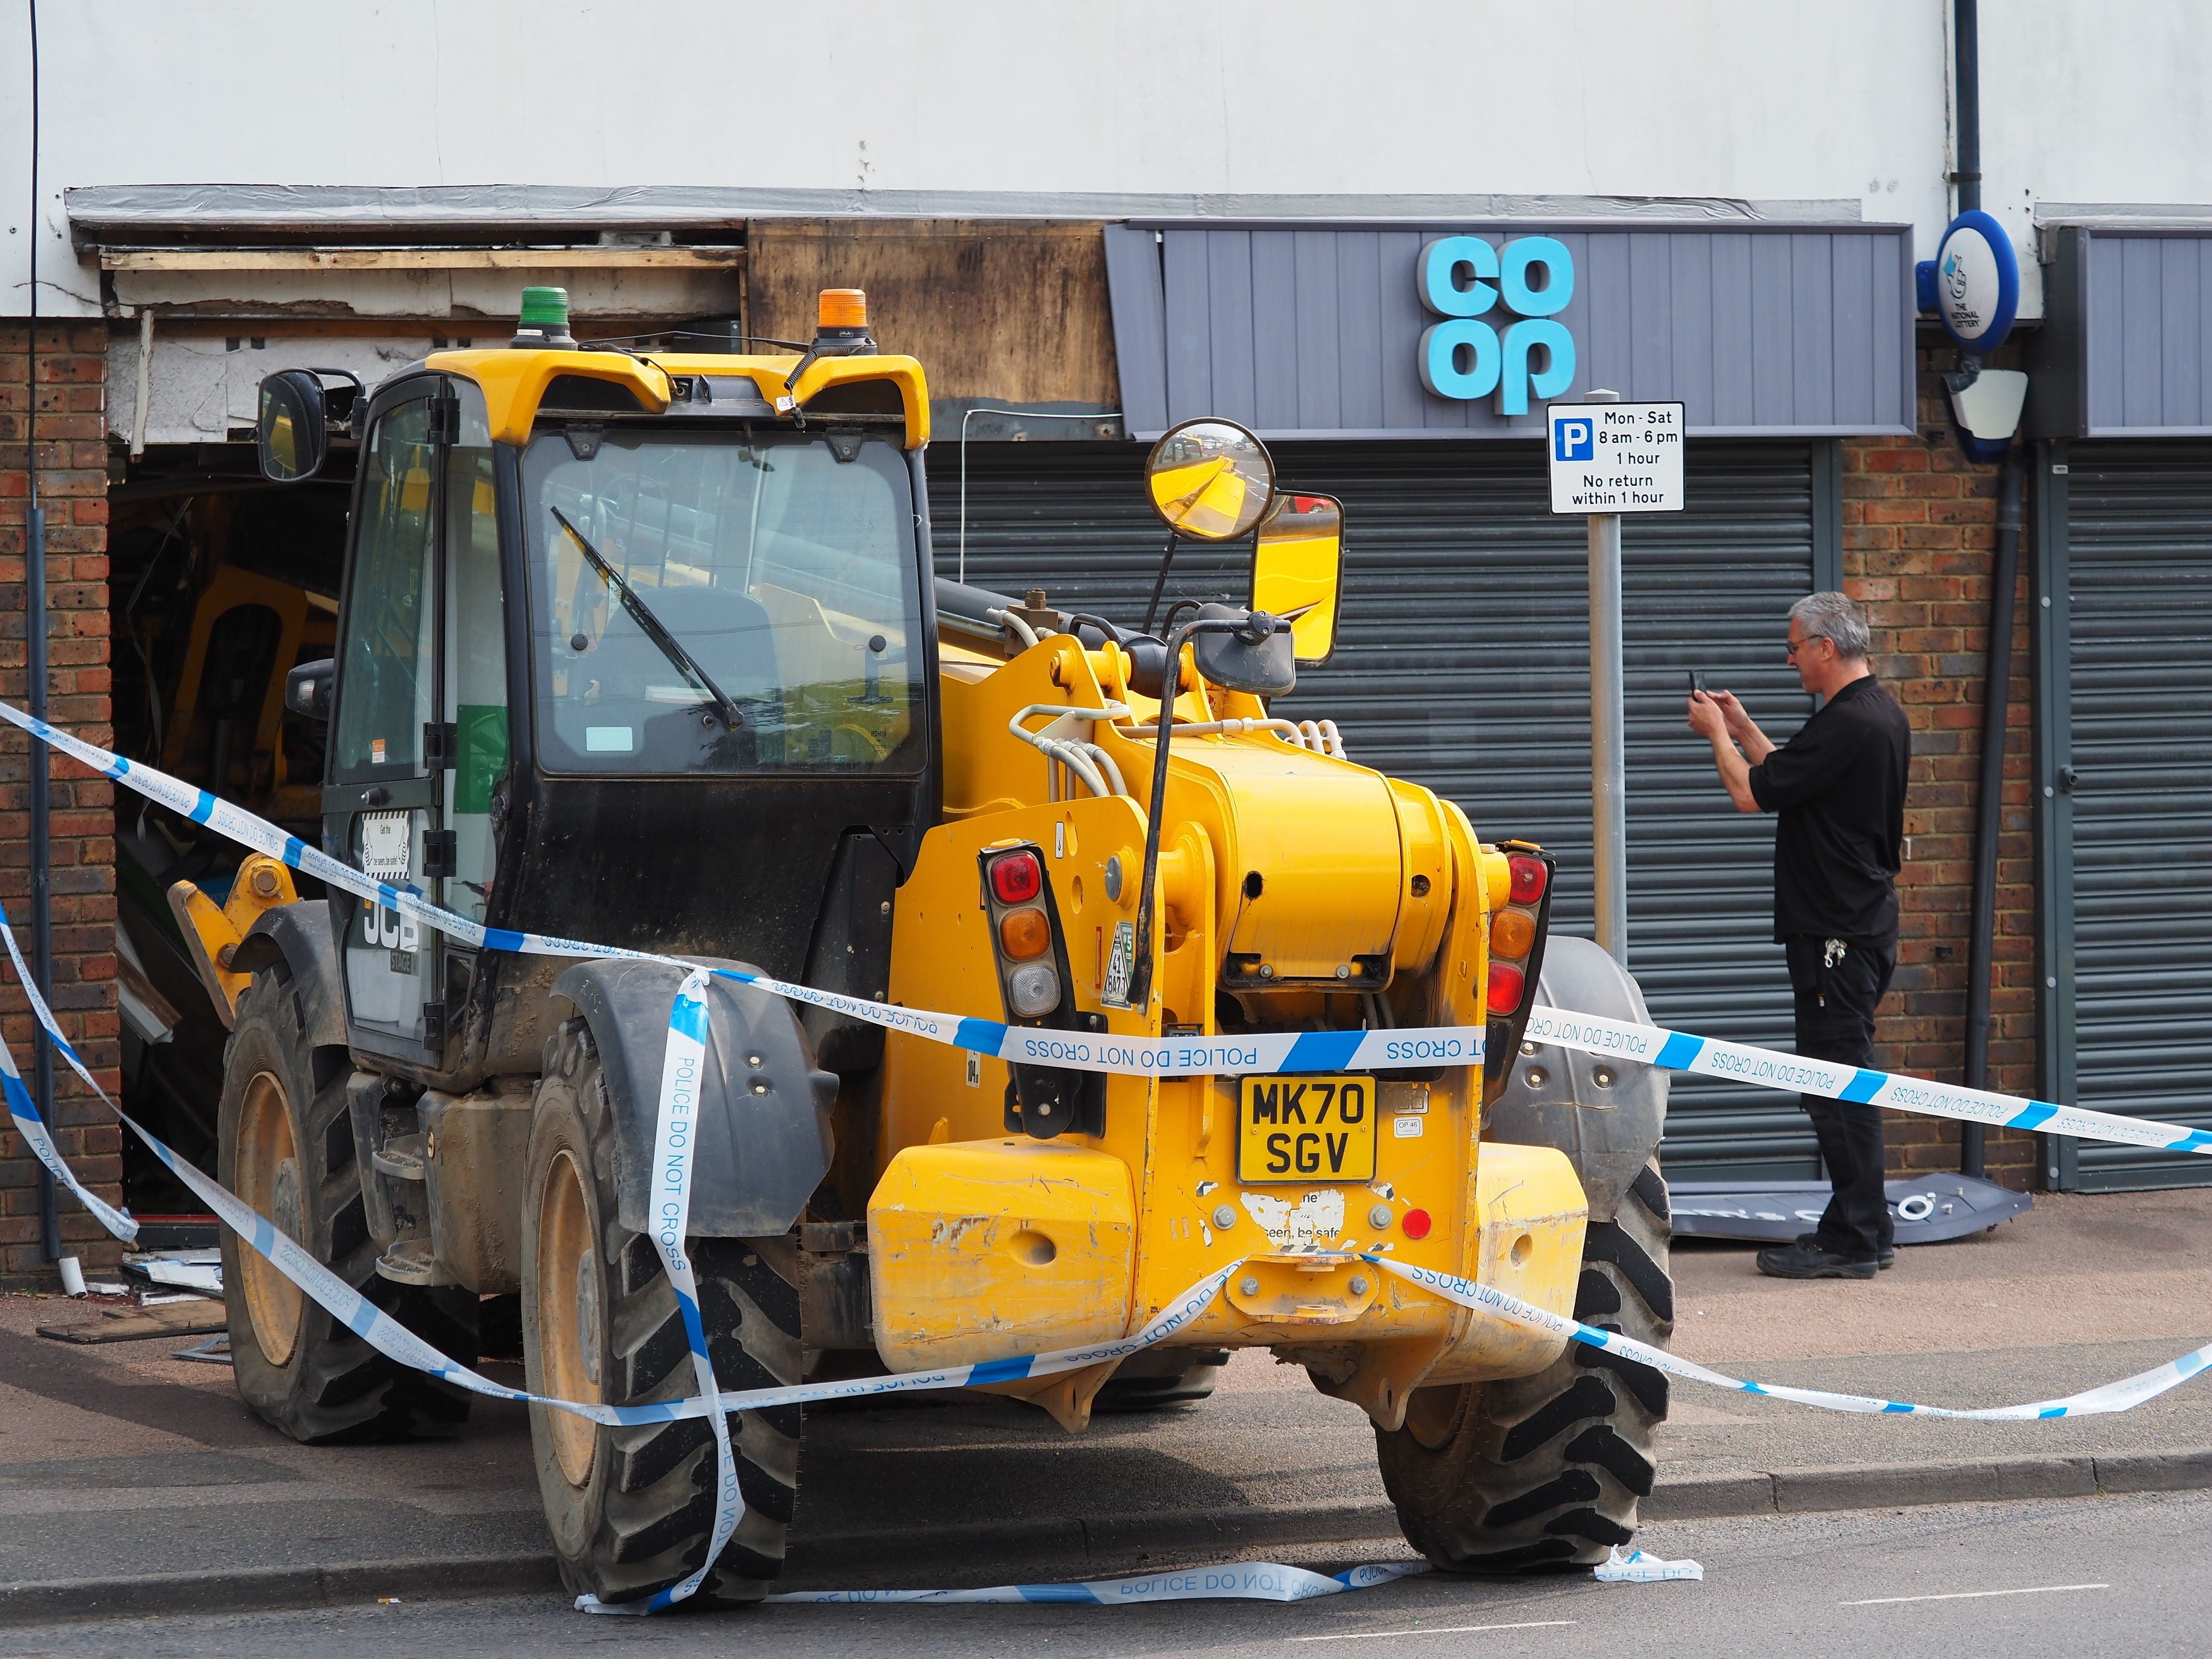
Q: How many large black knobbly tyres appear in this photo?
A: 4